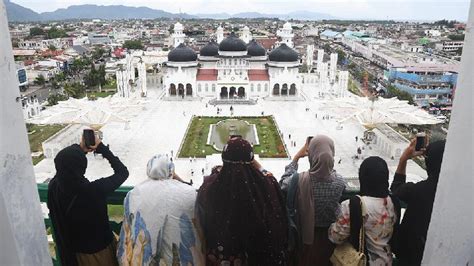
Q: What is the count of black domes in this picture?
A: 5